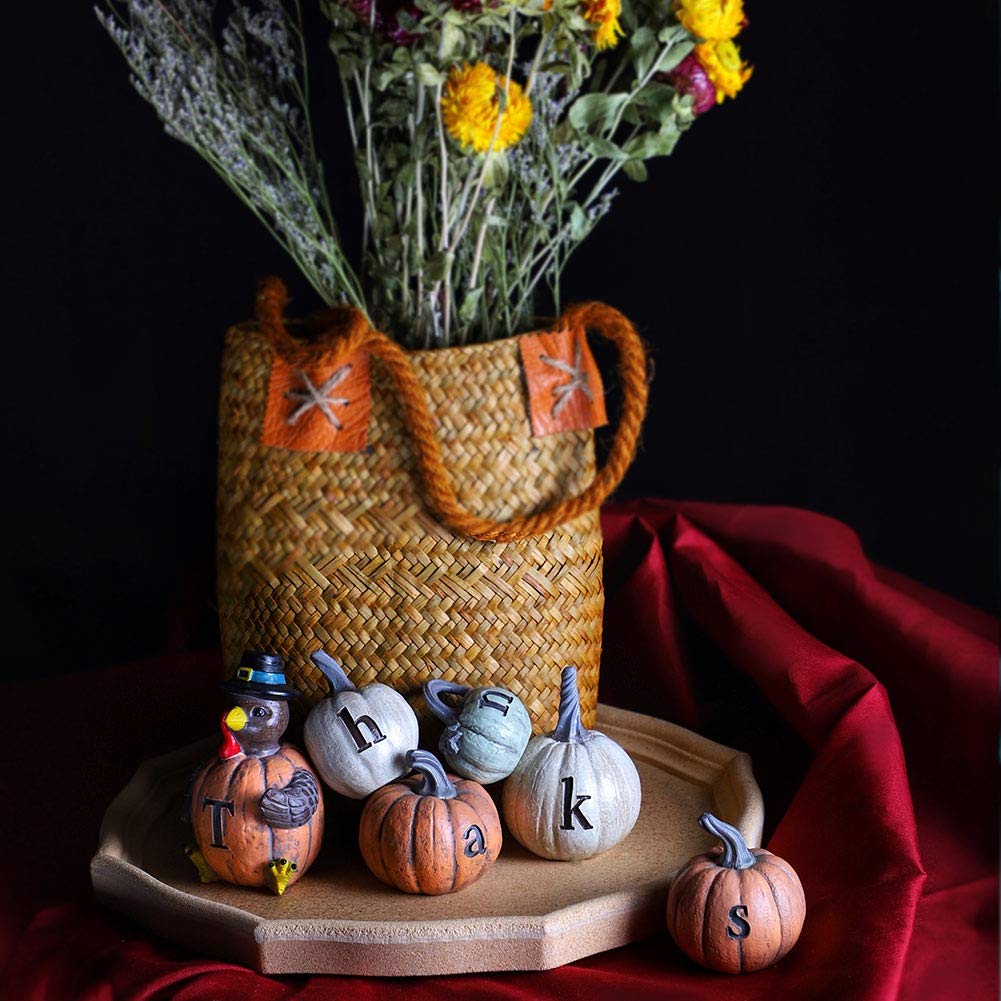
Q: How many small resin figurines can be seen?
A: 6